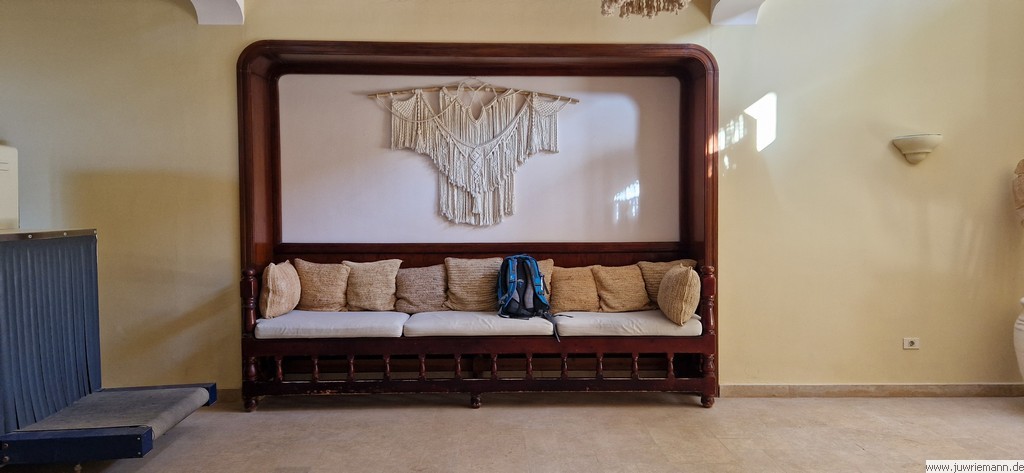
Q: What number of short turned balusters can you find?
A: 12